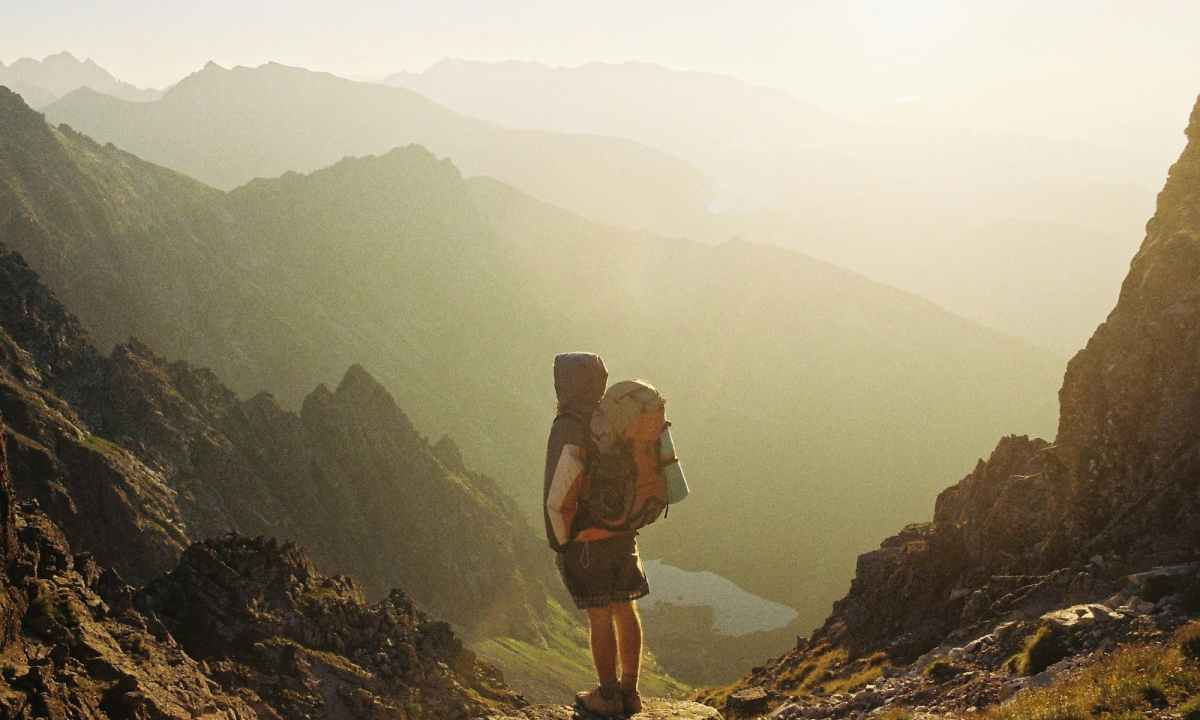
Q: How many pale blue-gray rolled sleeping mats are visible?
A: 1